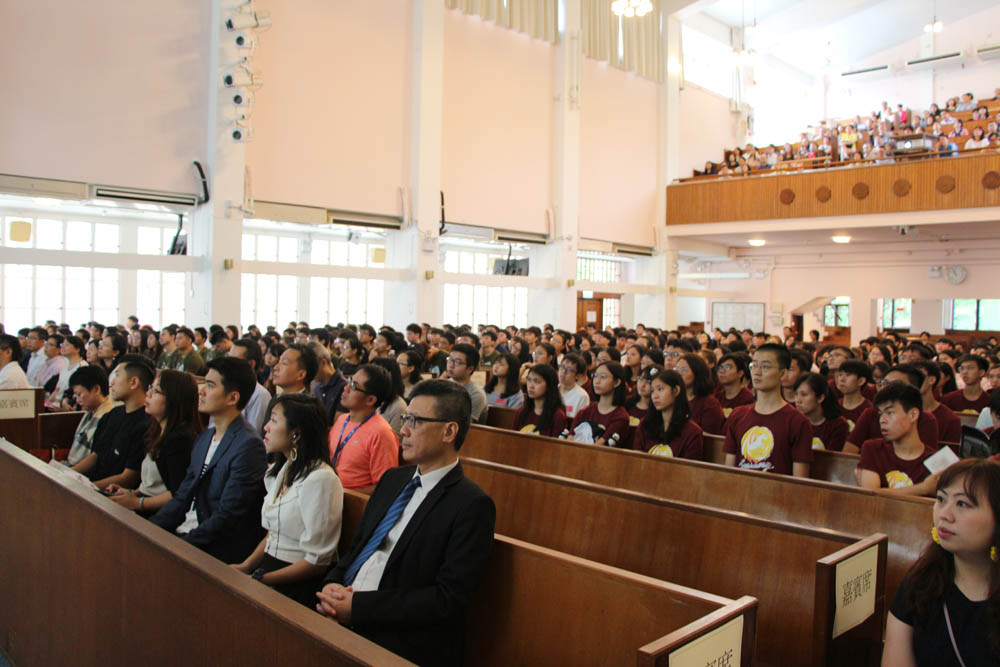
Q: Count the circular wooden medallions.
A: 6